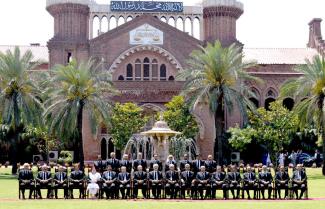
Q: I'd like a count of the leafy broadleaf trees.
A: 3